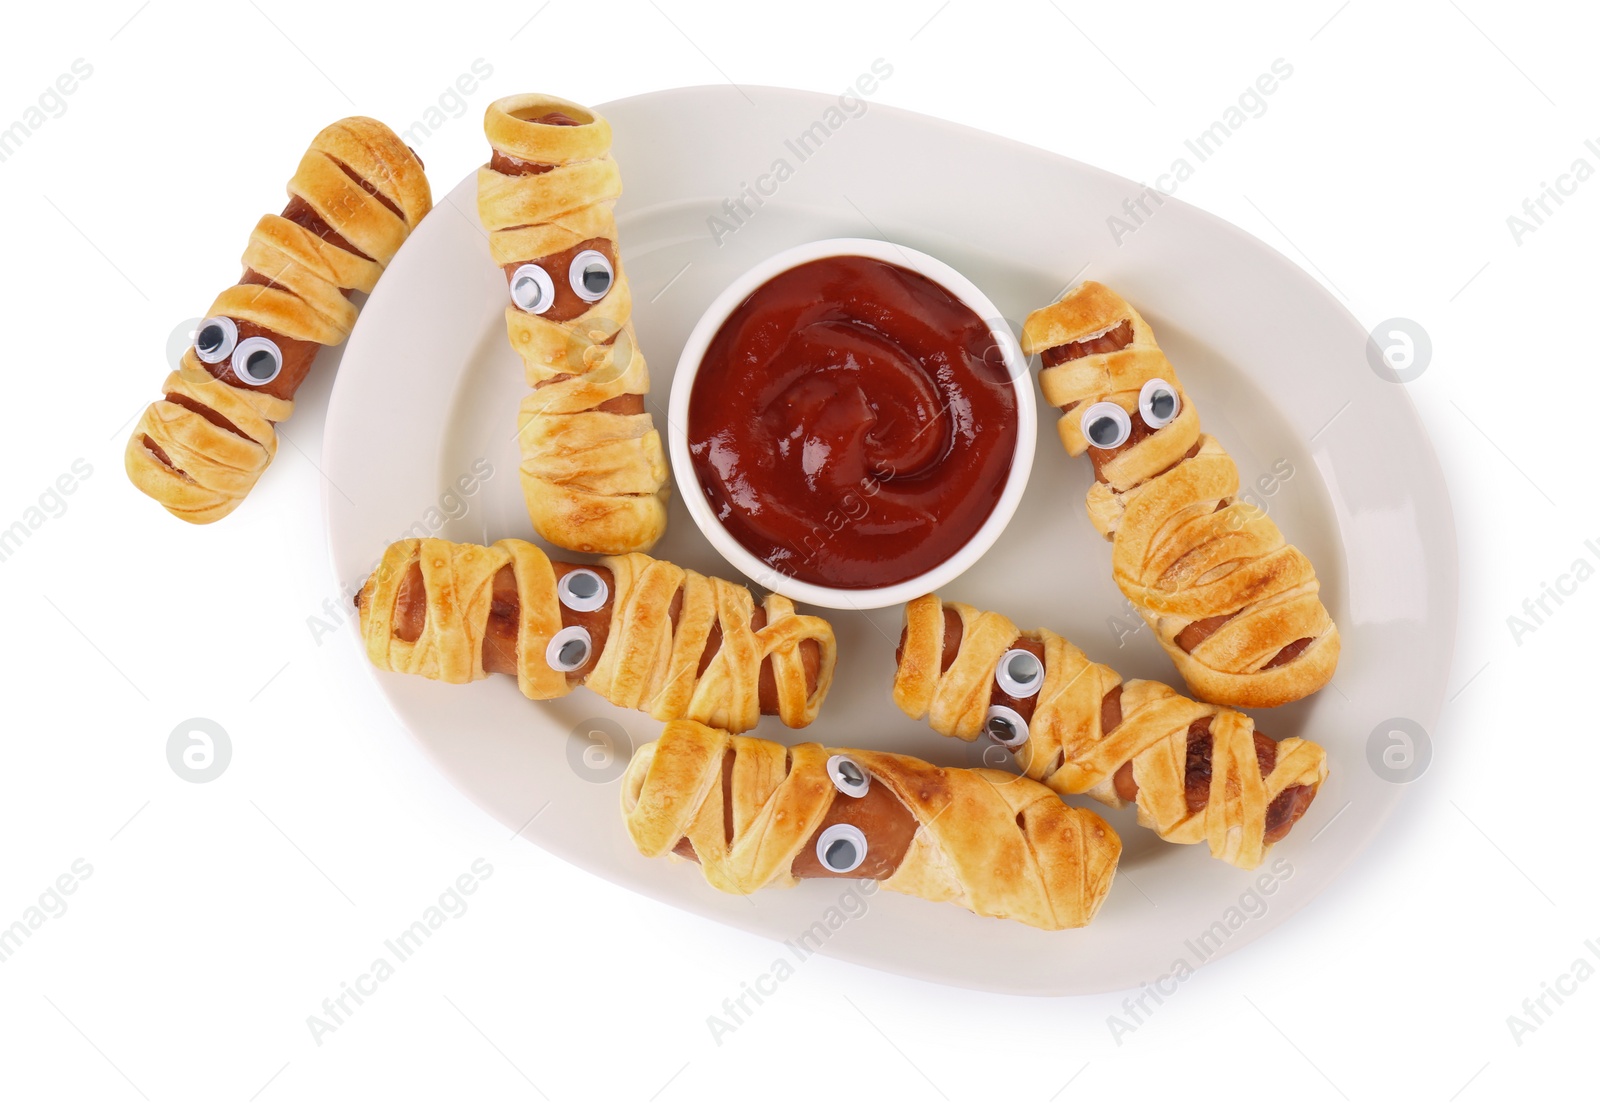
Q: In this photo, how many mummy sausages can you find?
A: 6